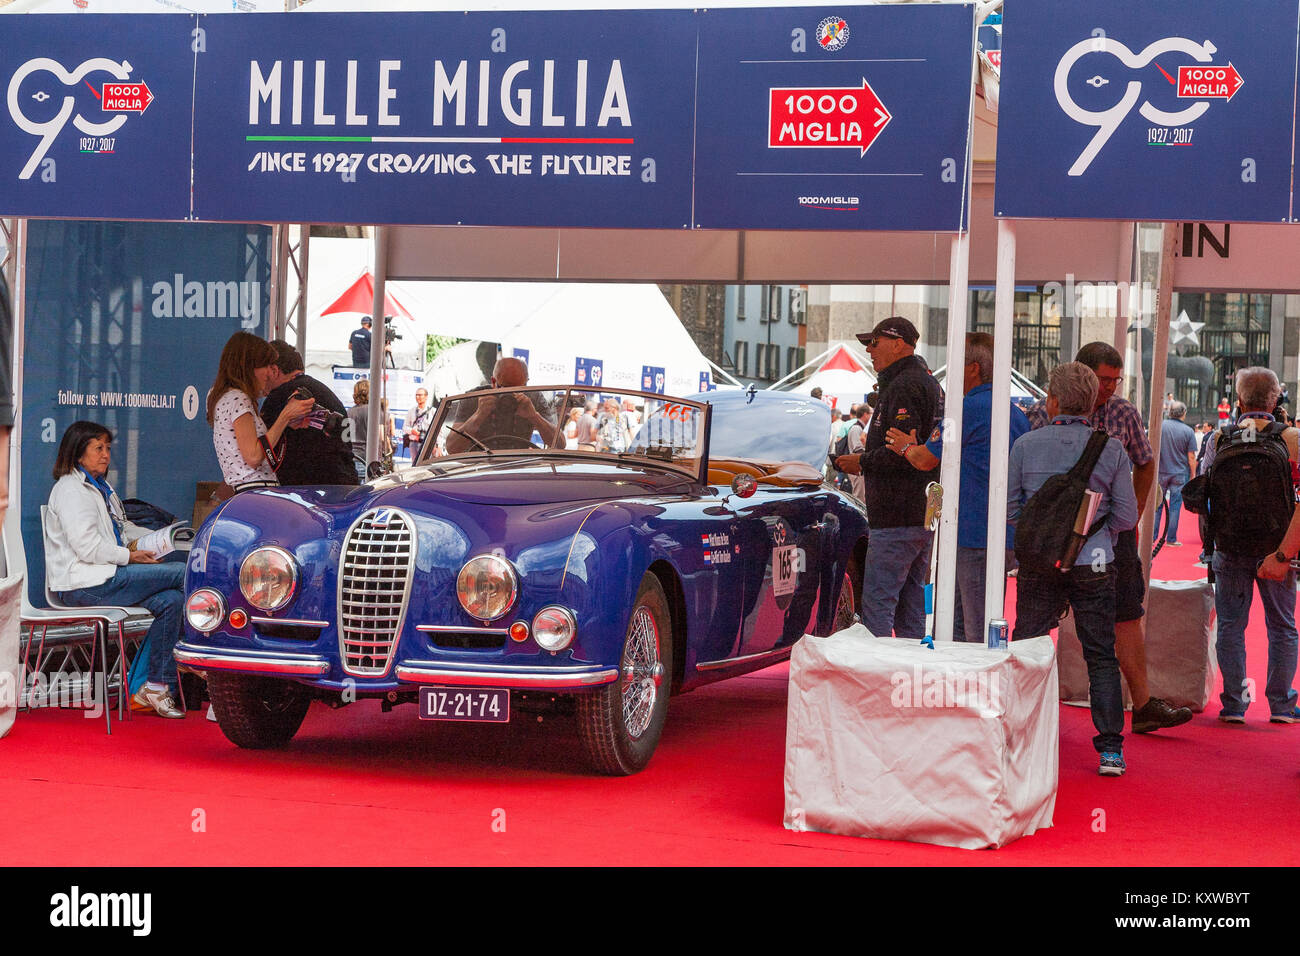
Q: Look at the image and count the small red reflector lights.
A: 2